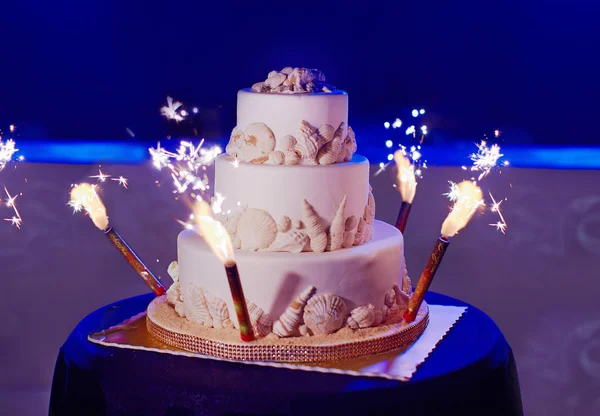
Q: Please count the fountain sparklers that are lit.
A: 4